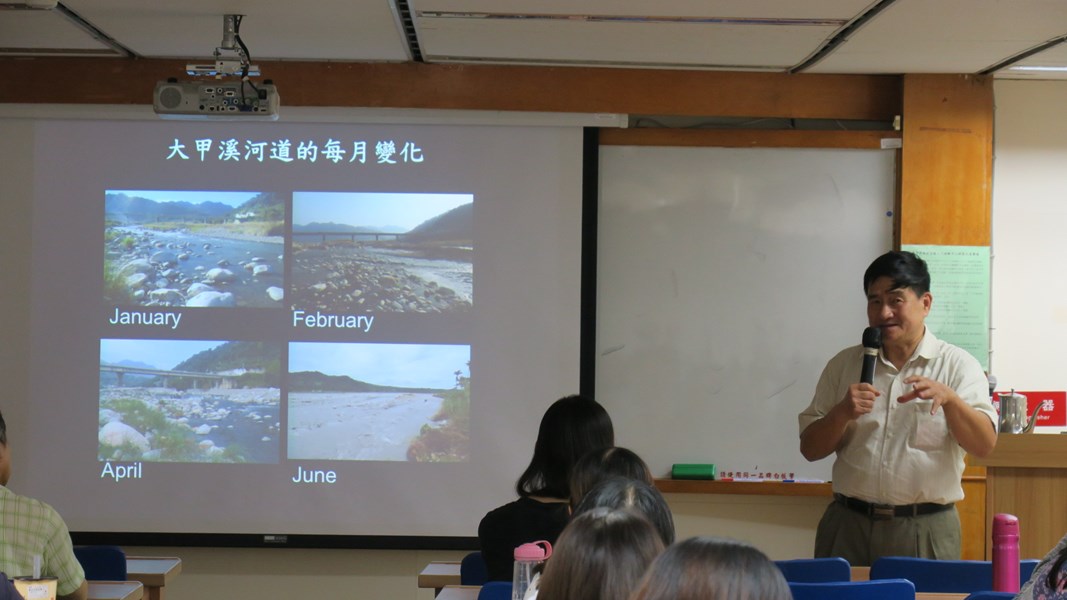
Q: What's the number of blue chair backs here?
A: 7